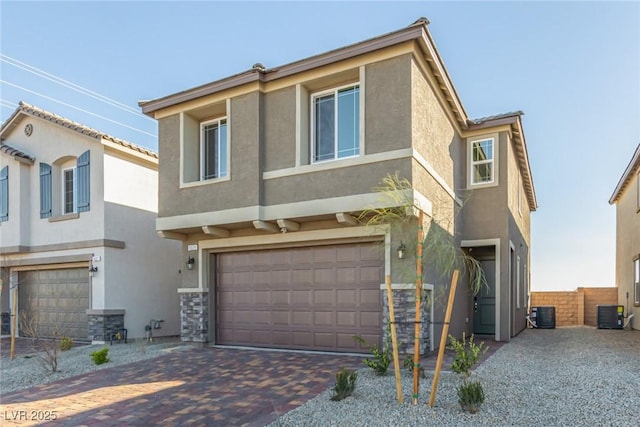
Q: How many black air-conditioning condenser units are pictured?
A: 2